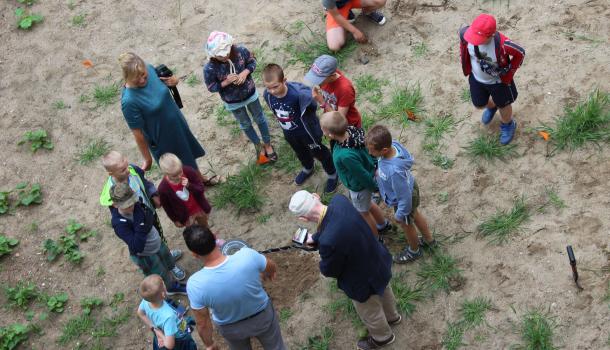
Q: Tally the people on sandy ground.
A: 14